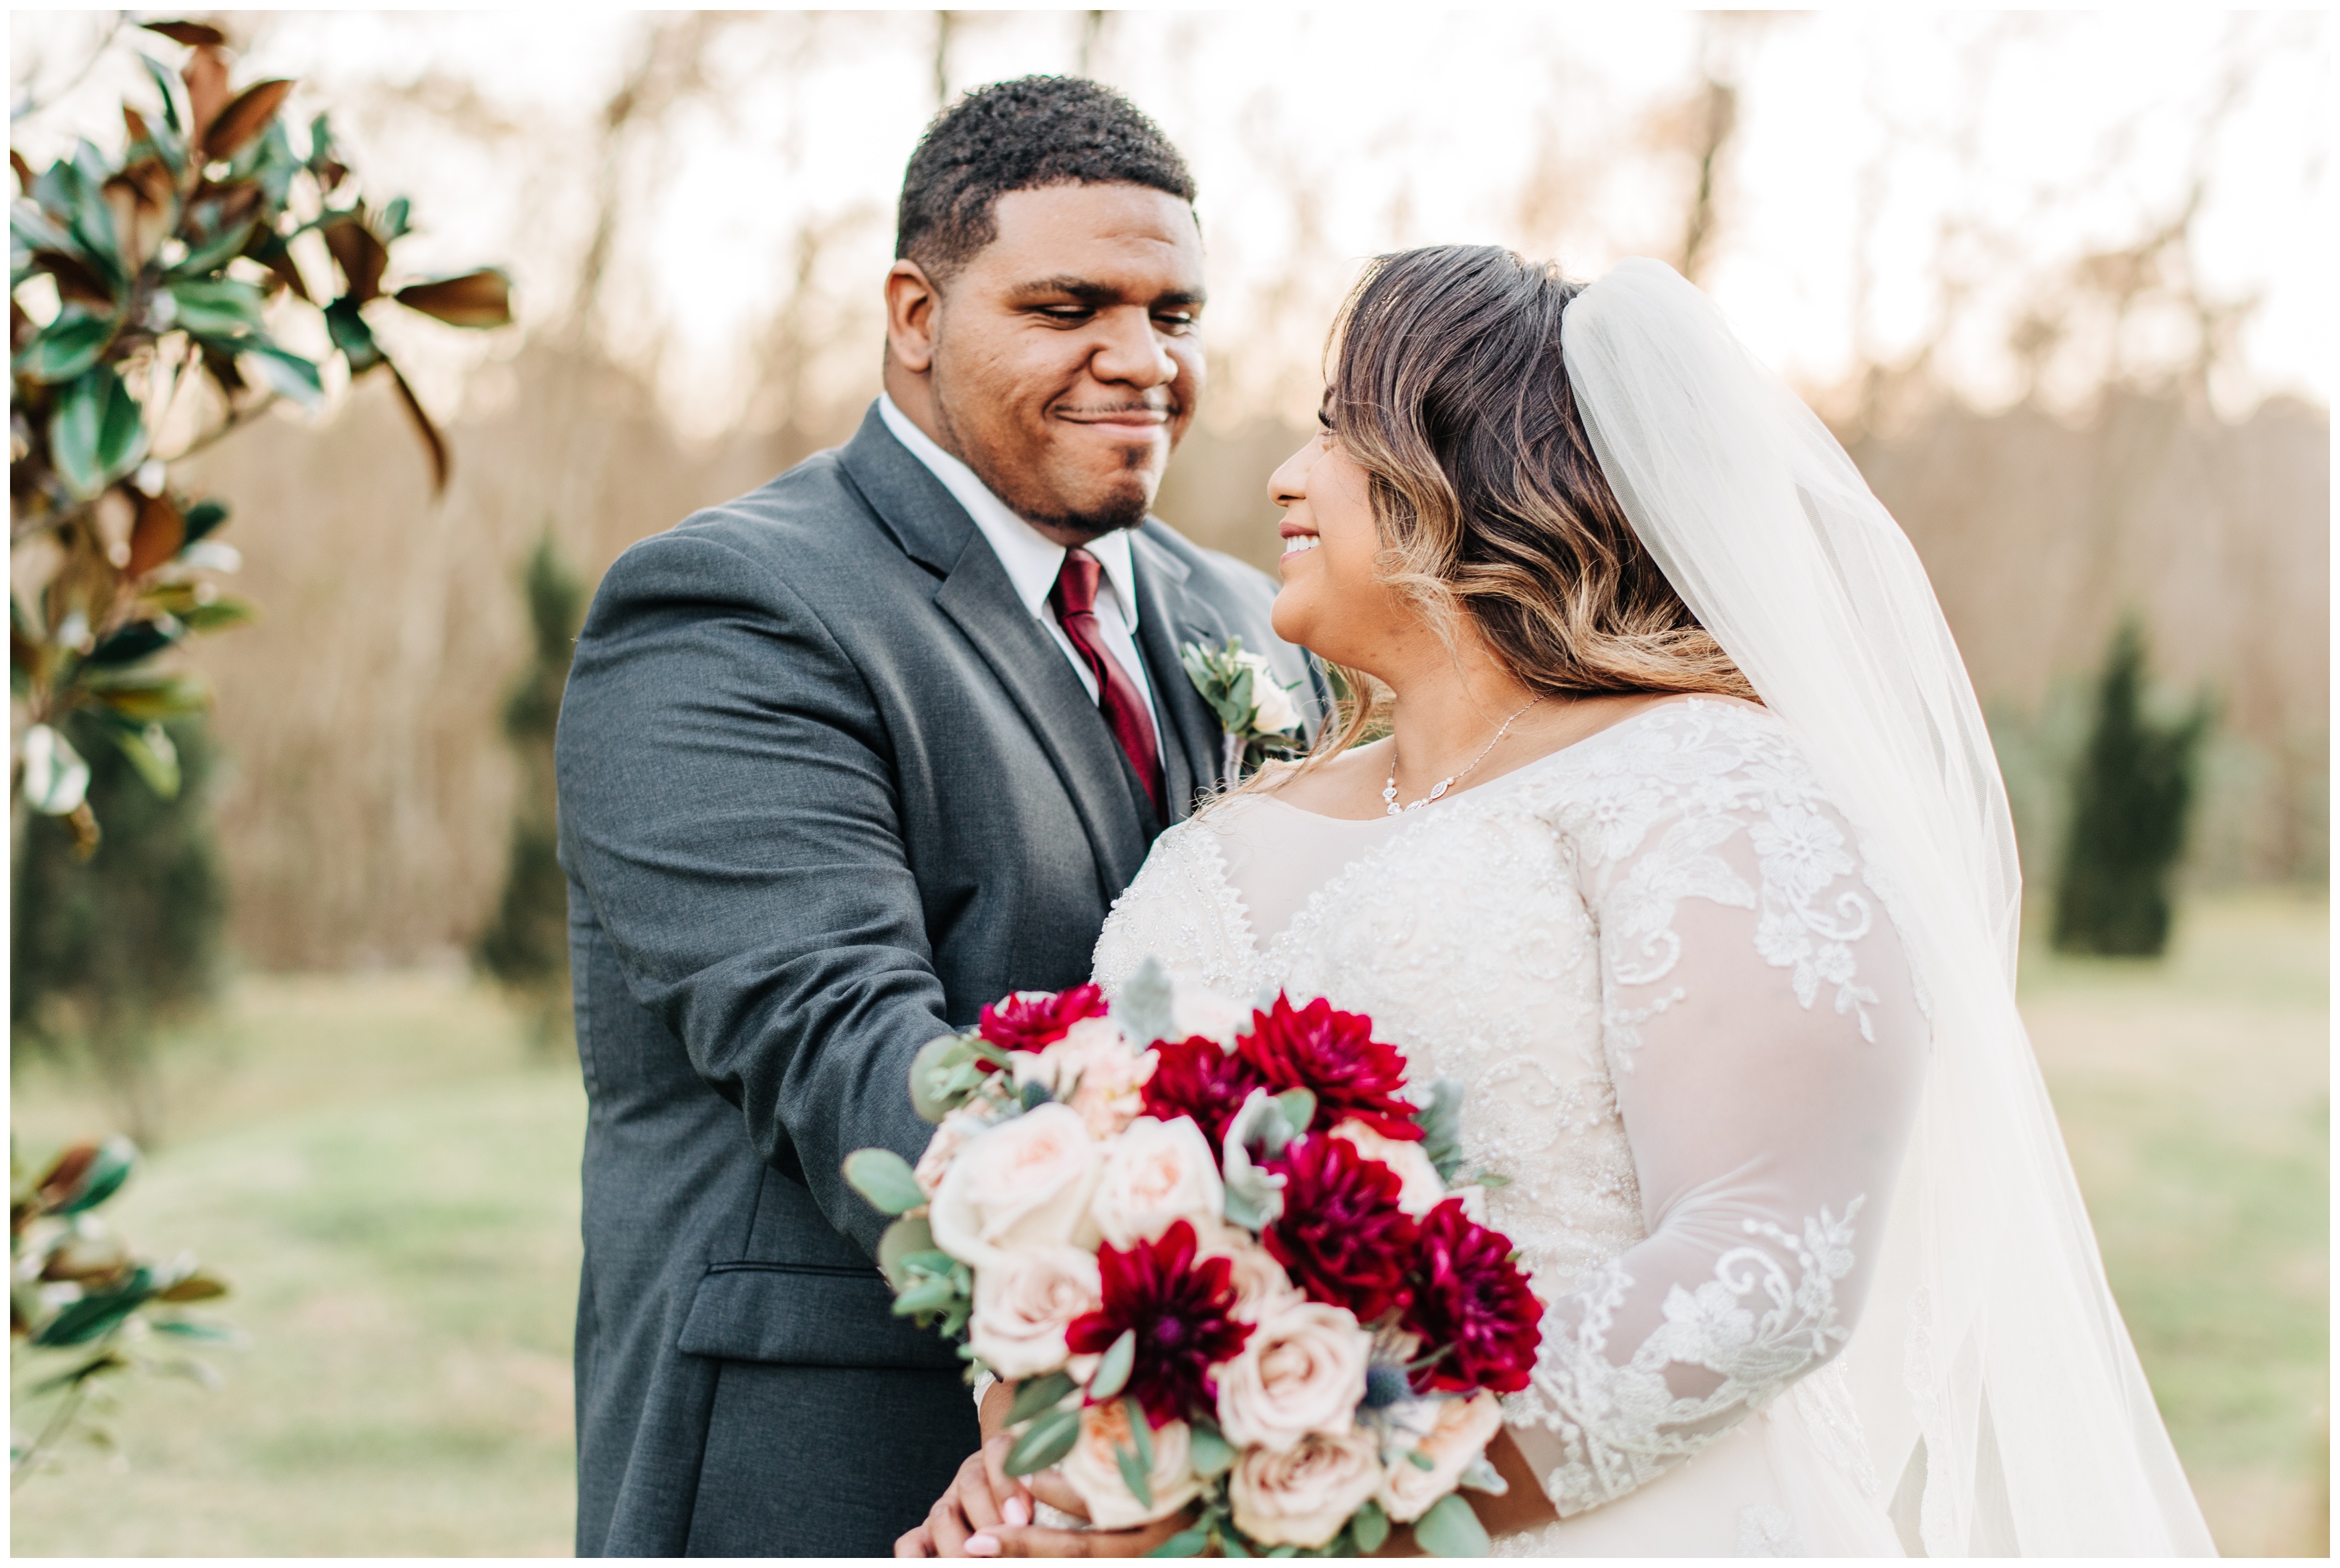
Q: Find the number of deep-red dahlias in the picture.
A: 6